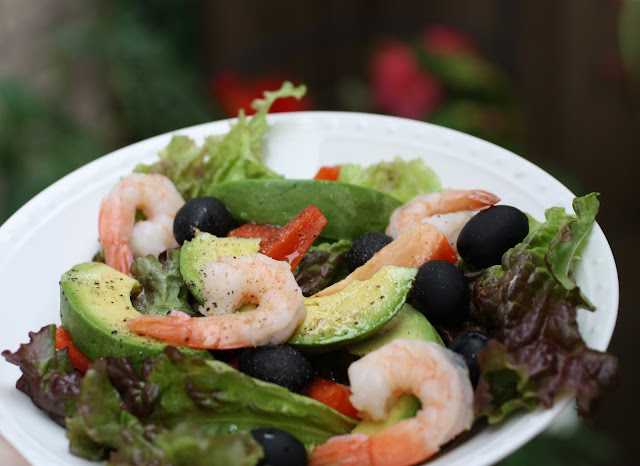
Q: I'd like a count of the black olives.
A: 7